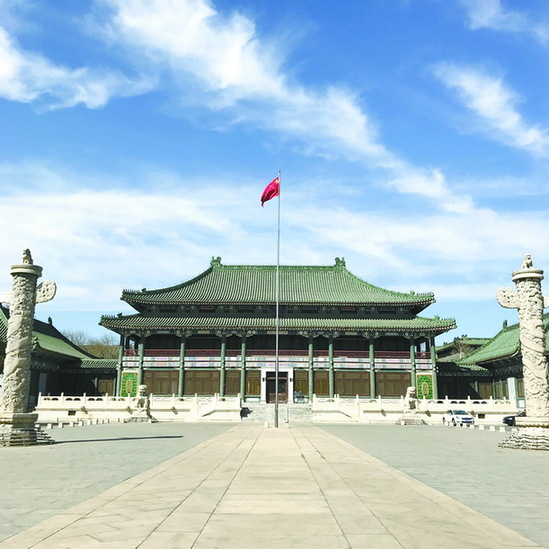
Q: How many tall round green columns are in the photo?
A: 10